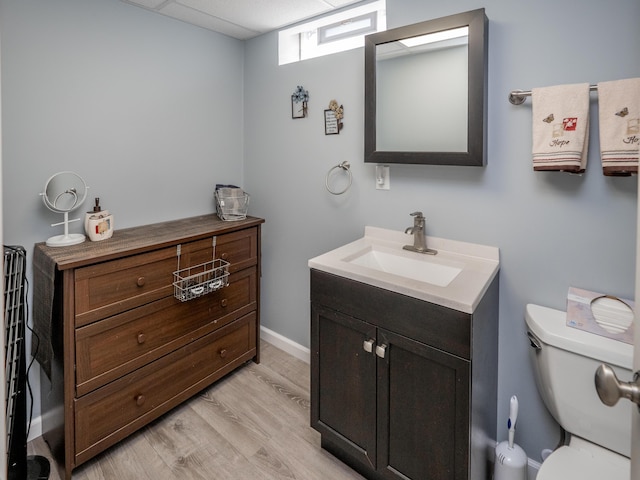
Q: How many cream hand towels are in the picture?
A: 2